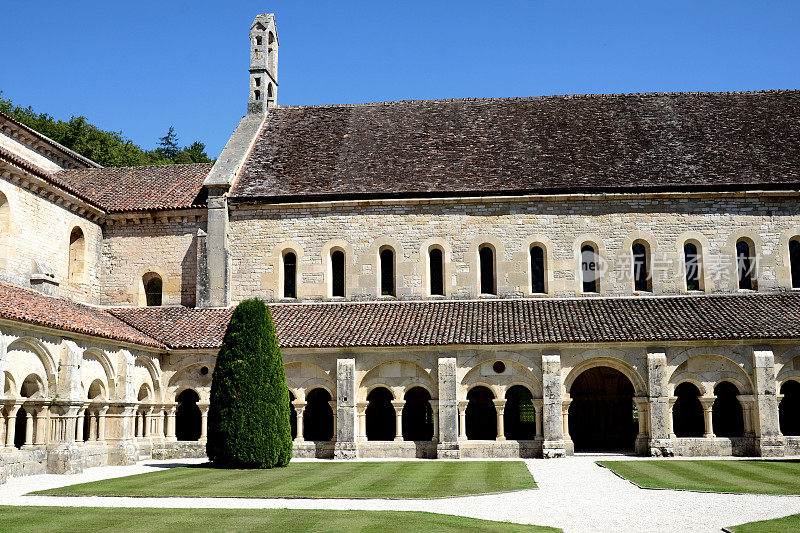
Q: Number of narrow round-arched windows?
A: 11